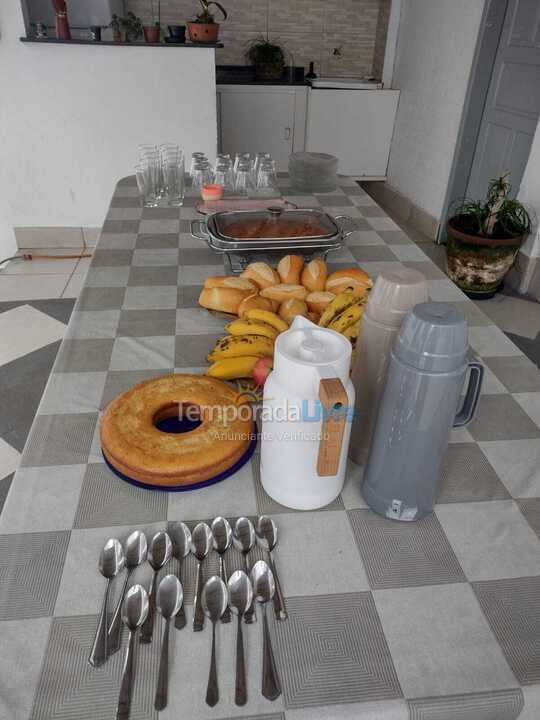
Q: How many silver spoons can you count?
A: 13